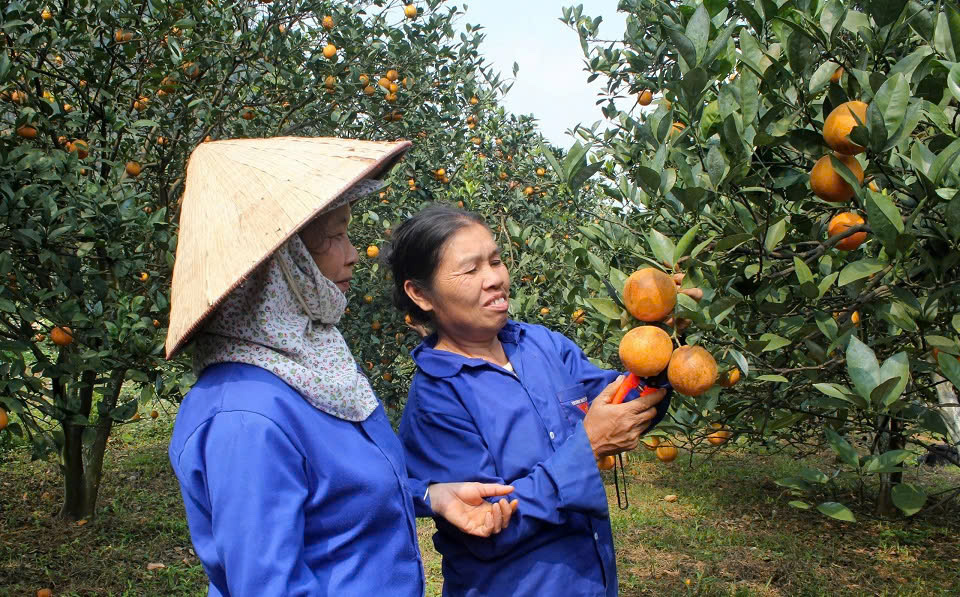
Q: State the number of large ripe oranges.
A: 6